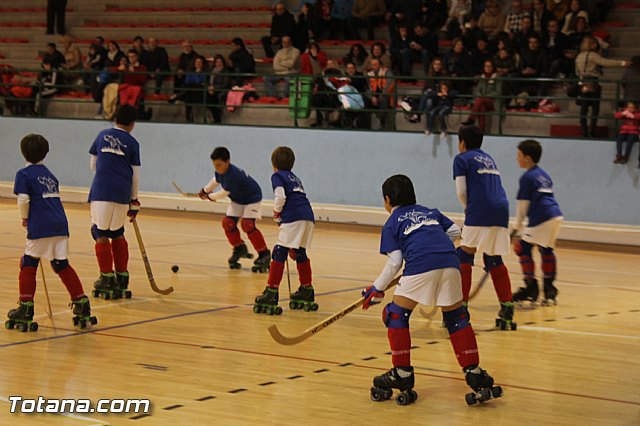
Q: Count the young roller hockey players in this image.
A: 7